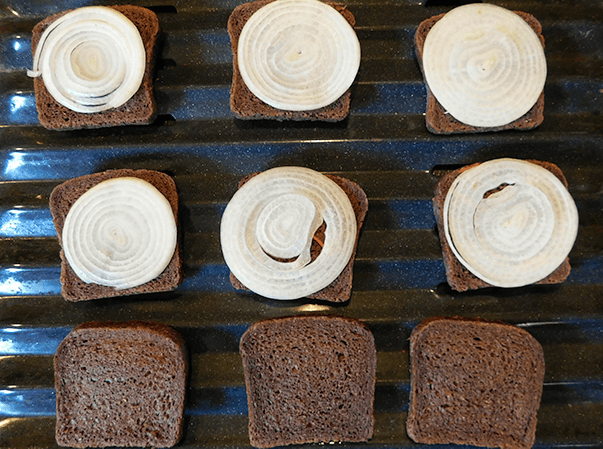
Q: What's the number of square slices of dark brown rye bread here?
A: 9